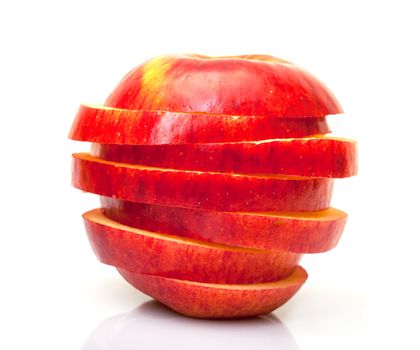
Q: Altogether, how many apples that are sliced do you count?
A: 1